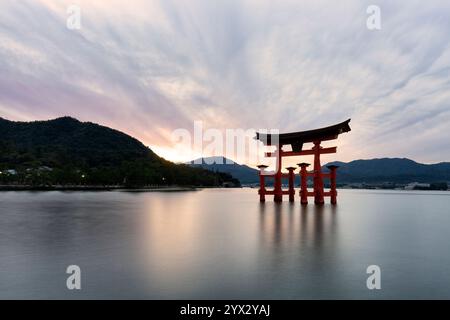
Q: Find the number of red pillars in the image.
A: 6